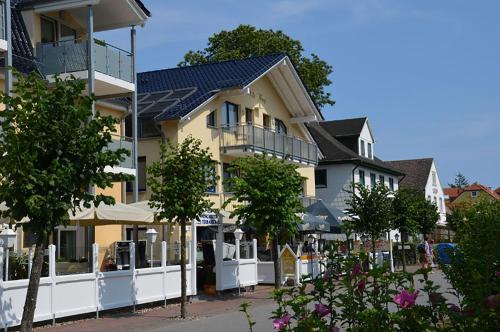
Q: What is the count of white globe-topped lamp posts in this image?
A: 3